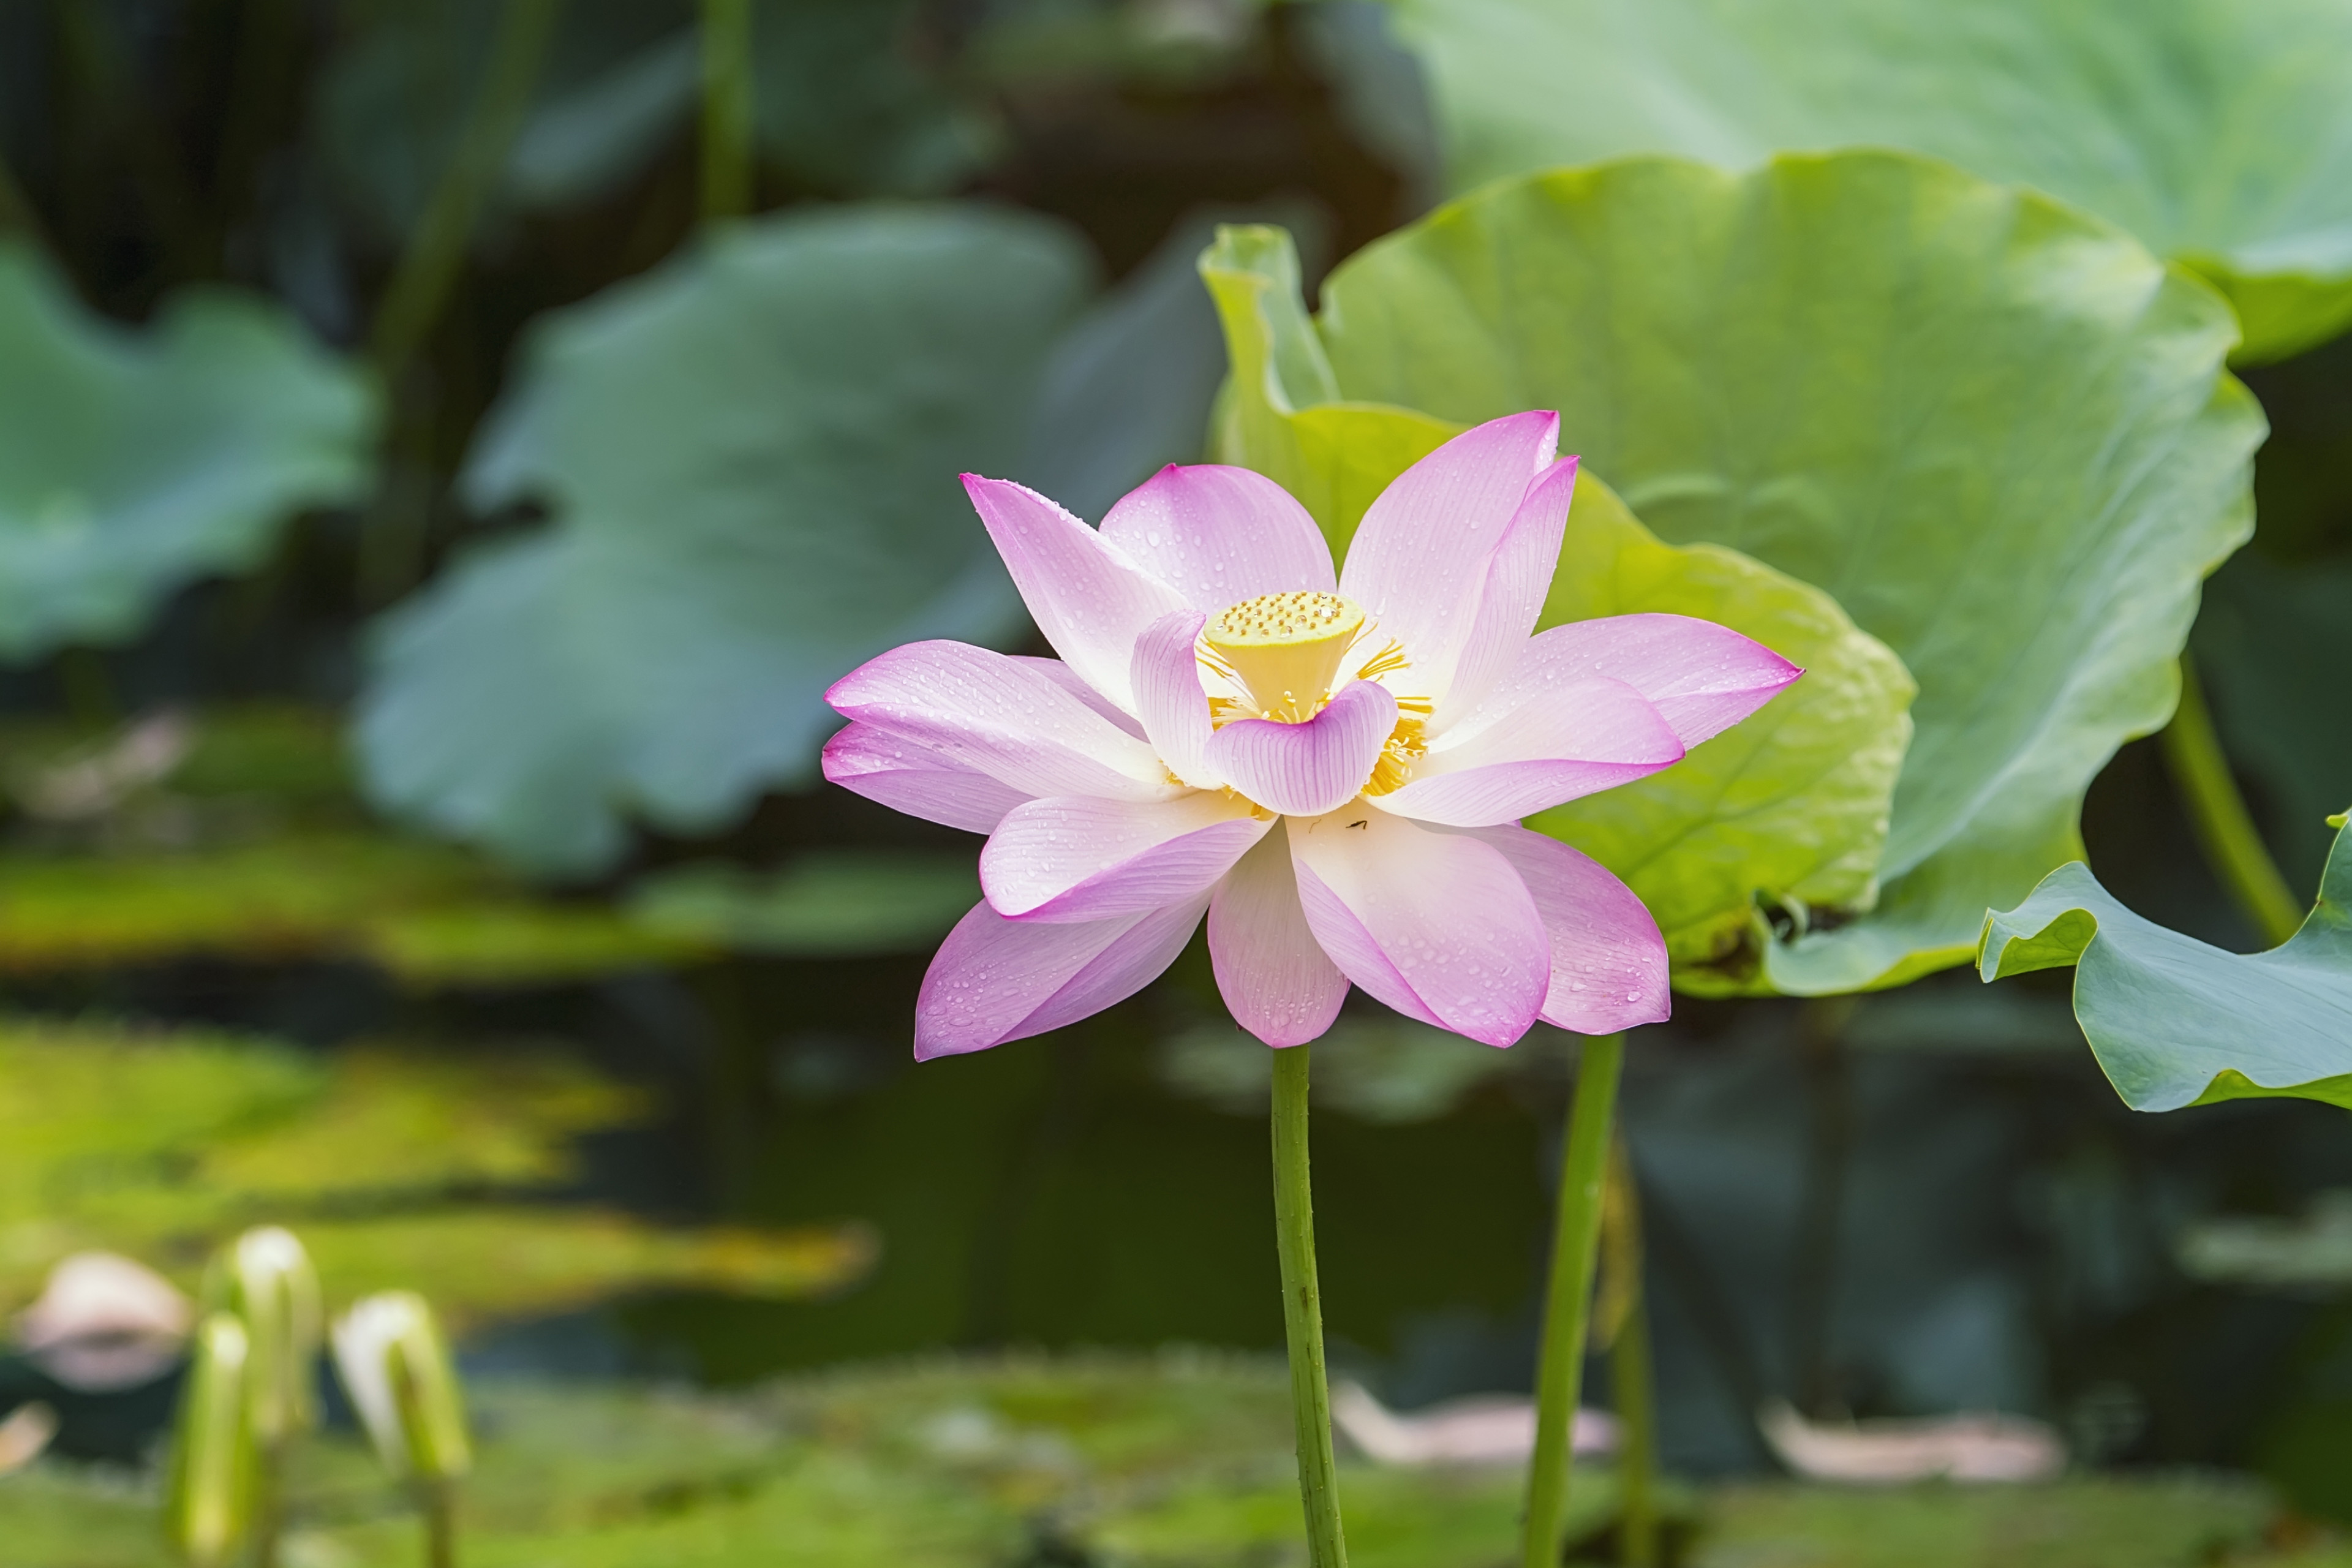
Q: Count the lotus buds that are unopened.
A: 3